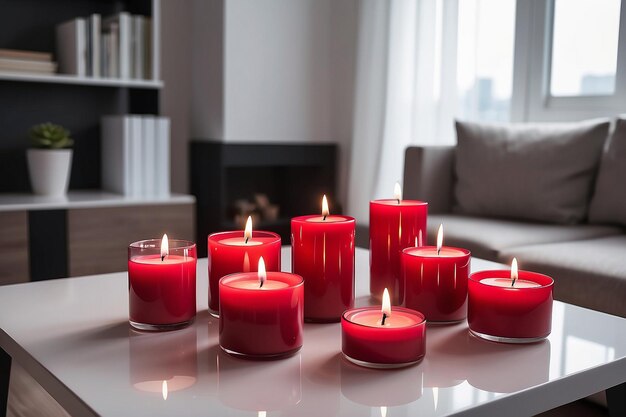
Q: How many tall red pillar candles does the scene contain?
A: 2